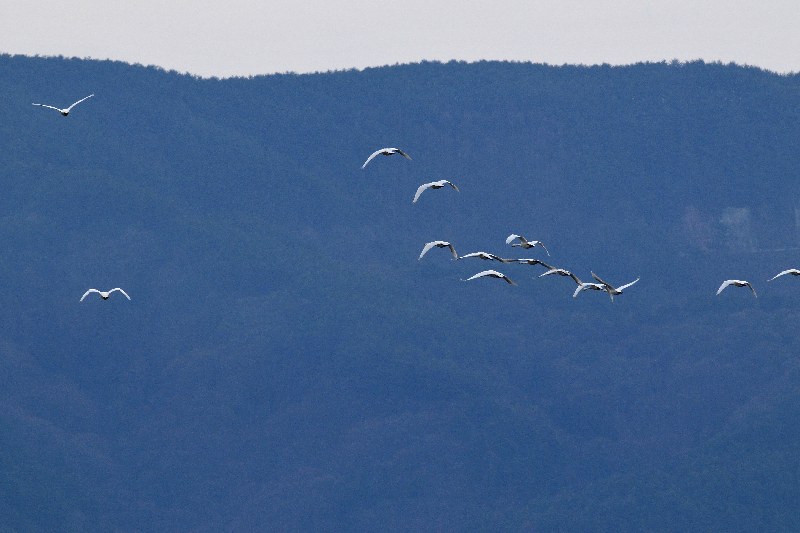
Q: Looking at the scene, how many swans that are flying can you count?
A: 14